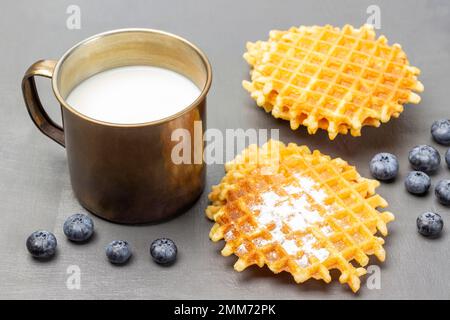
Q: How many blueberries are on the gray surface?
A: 11